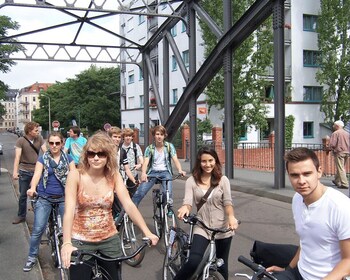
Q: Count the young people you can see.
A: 9